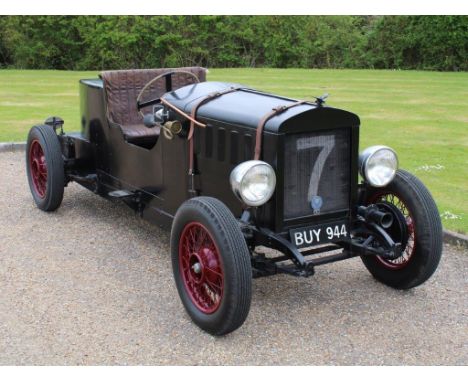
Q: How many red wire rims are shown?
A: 3